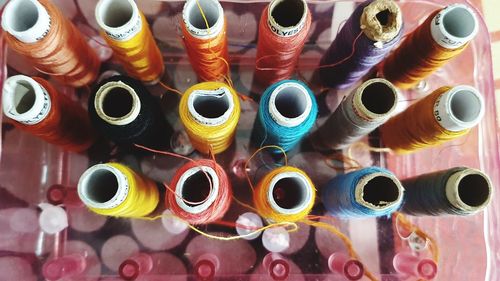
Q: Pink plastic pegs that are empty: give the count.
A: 7